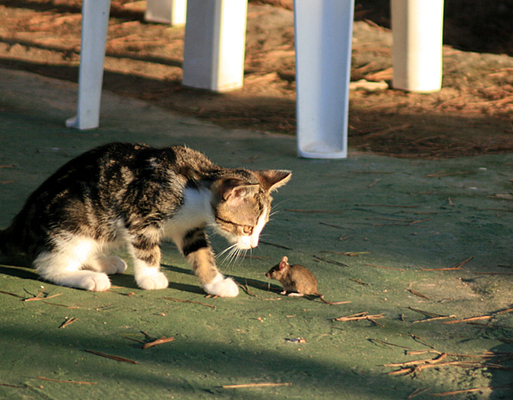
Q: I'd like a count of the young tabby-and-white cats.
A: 1